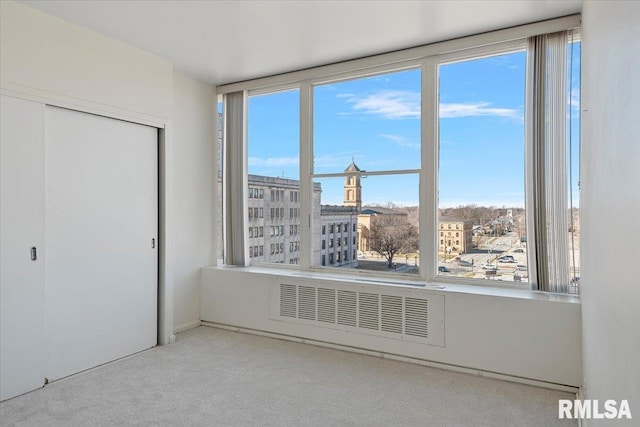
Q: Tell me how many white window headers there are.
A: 1